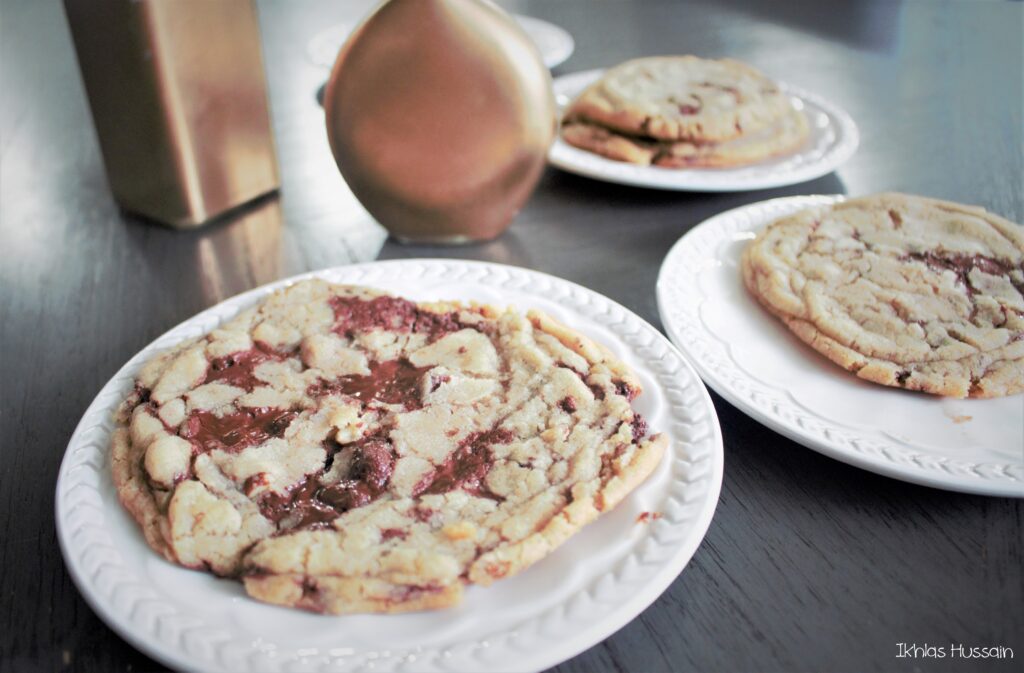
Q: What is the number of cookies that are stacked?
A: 2